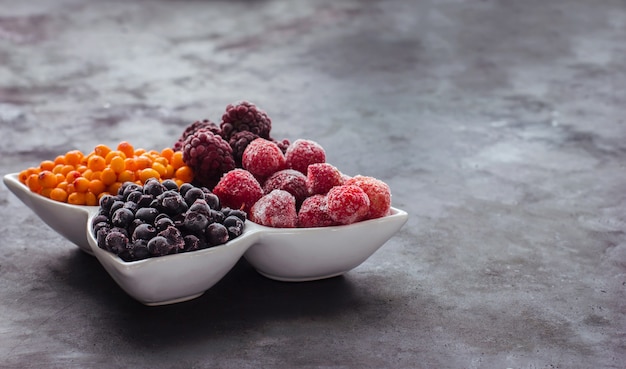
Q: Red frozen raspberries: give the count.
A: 9